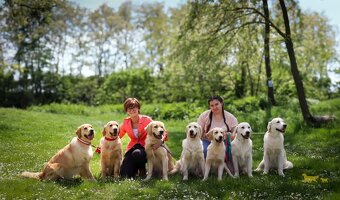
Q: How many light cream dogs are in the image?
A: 4